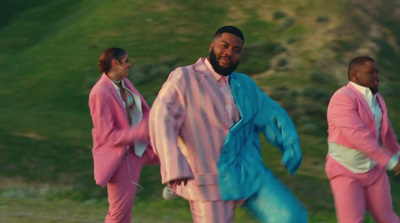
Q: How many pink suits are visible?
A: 2